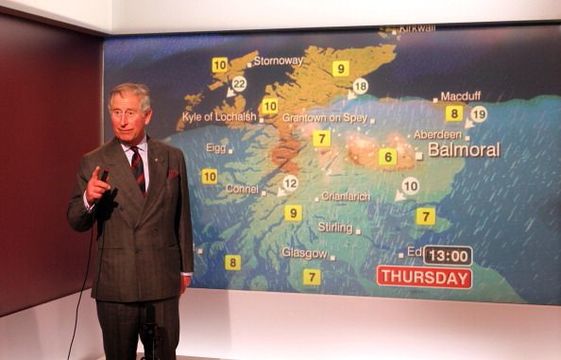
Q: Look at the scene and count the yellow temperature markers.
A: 11